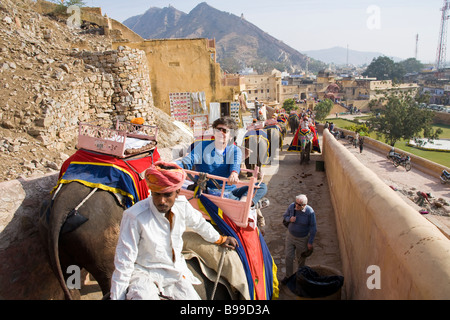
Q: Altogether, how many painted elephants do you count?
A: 1